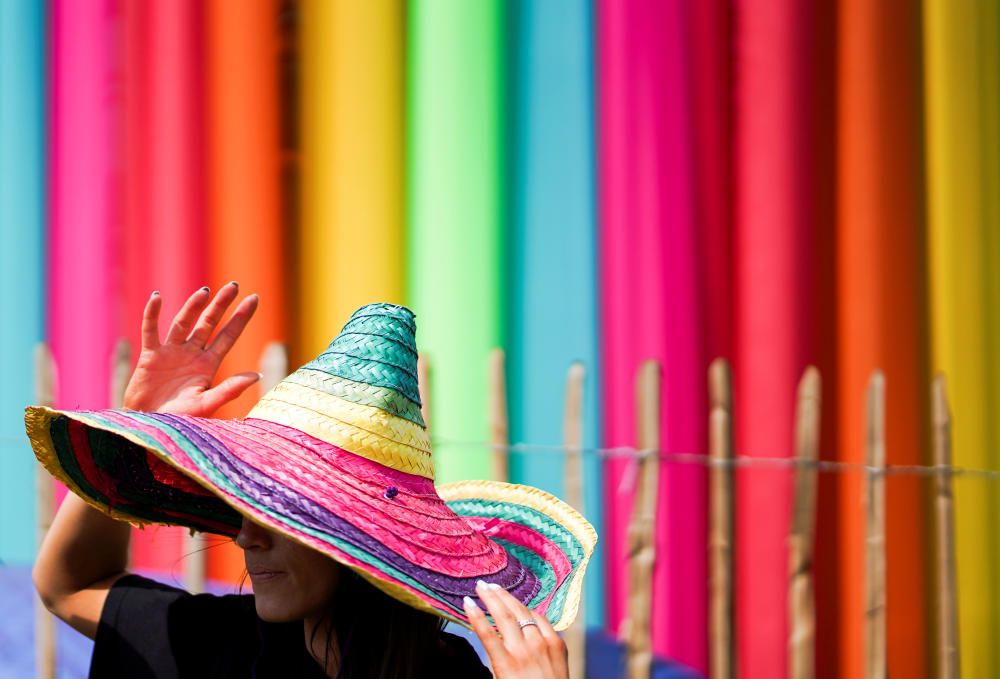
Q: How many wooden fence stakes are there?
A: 12